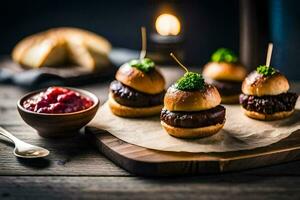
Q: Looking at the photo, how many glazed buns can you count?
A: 4